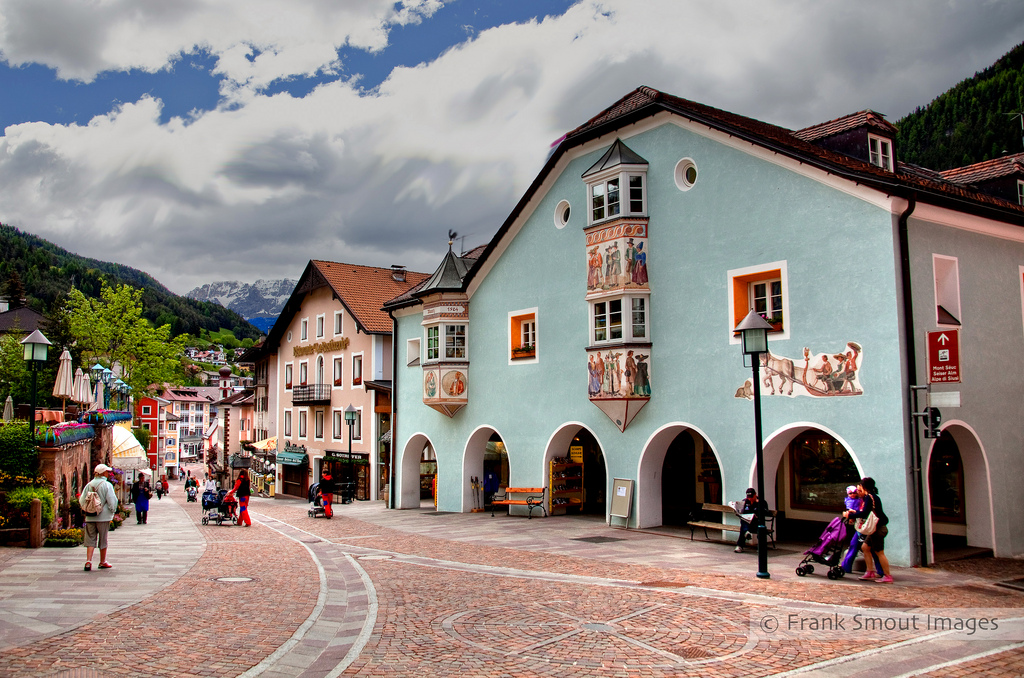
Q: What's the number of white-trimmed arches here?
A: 6